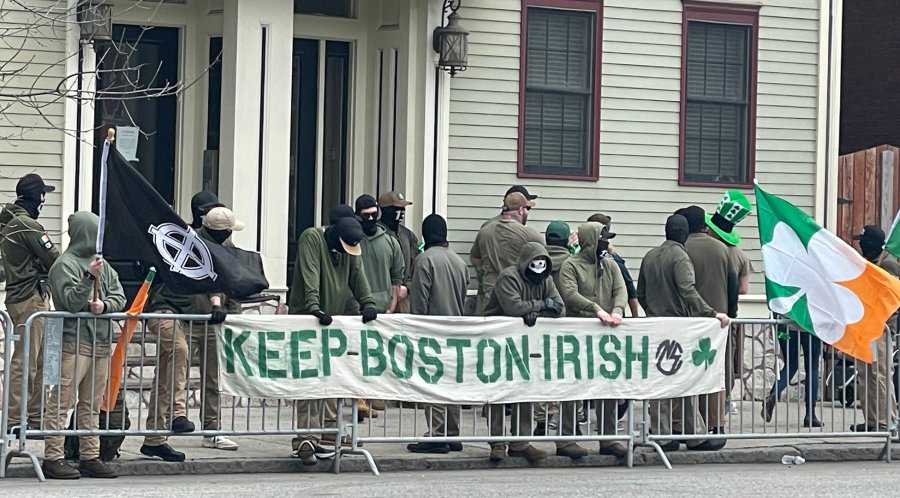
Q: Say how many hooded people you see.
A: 3